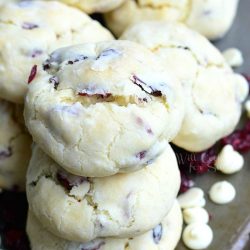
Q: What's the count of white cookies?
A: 8